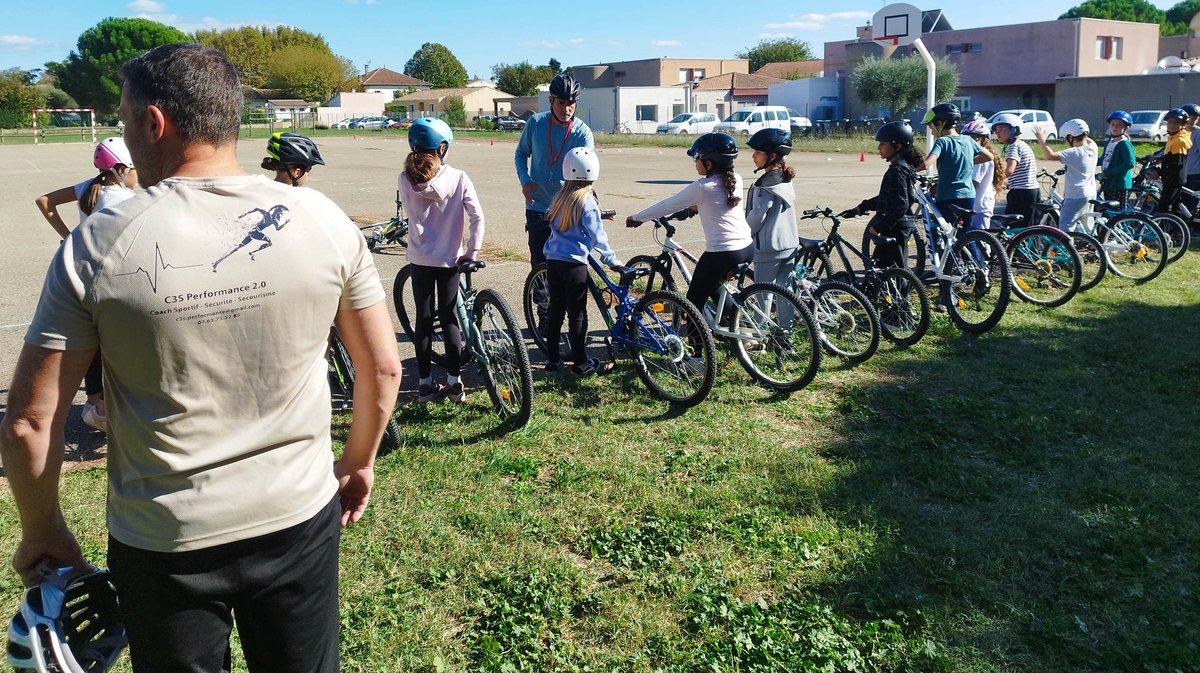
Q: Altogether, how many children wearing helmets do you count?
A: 14